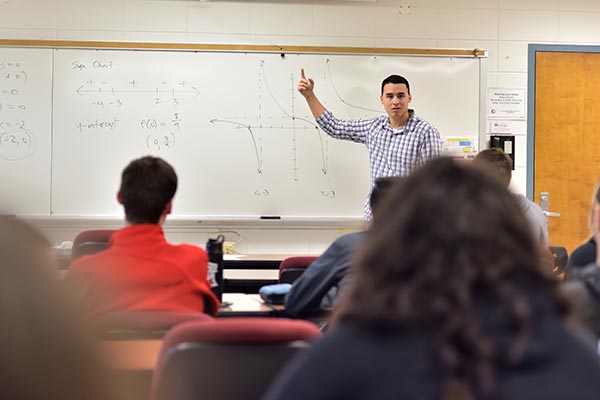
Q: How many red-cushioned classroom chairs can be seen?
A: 4